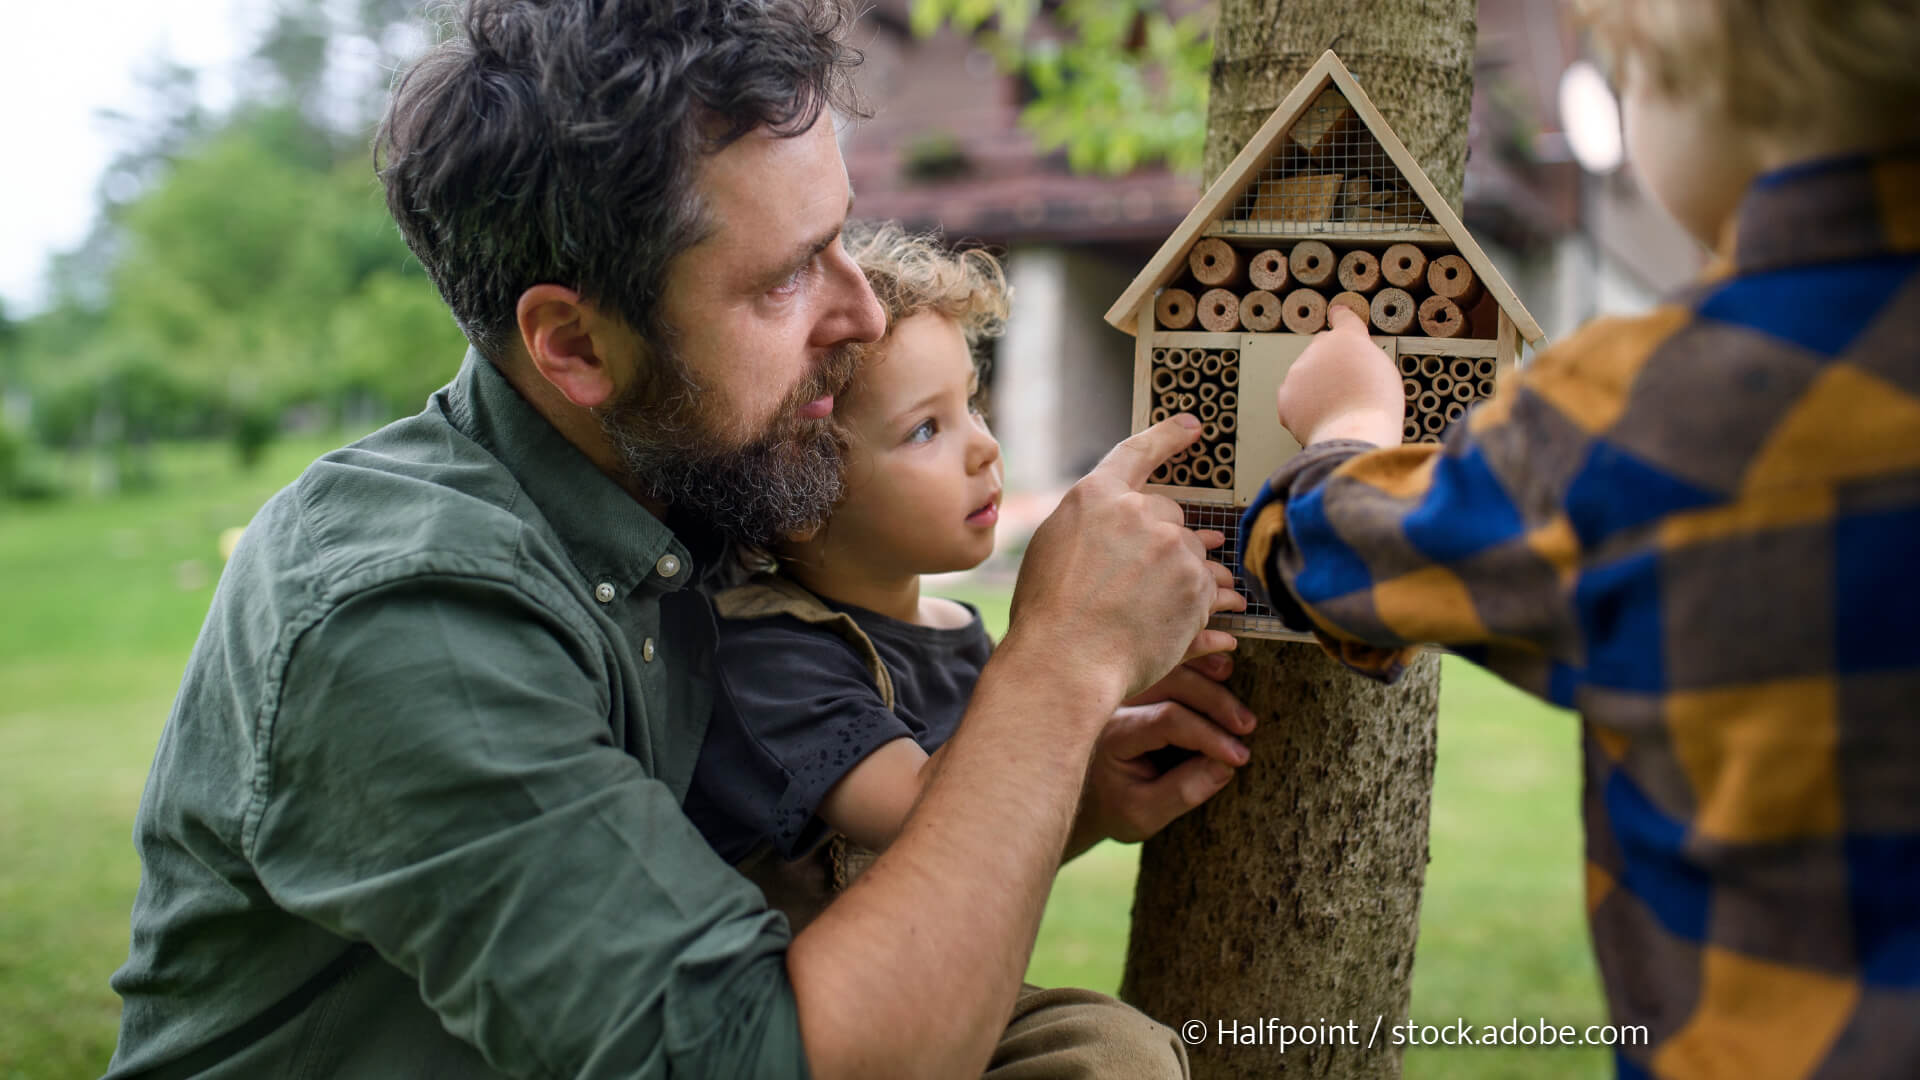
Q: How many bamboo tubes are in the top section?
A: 13